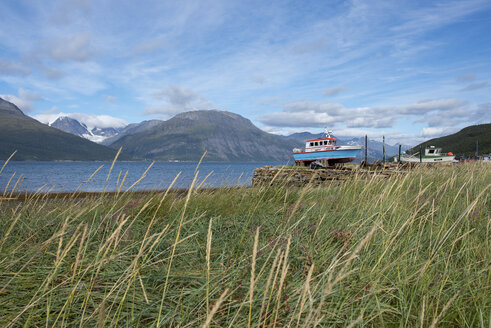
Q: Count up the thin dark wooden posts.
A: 4